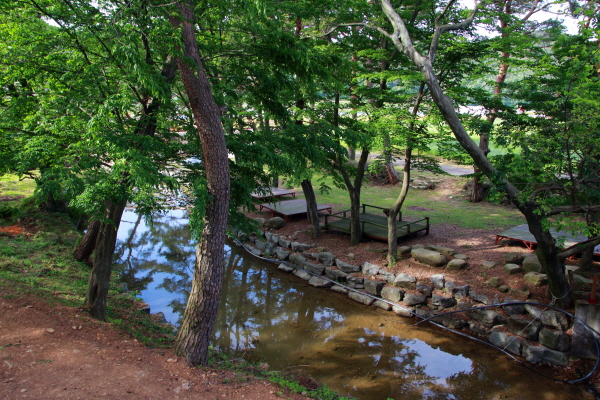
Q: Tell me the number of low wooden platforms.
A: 4